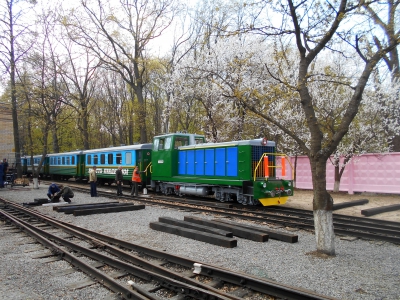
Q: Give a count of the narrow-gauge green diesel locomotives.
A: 1